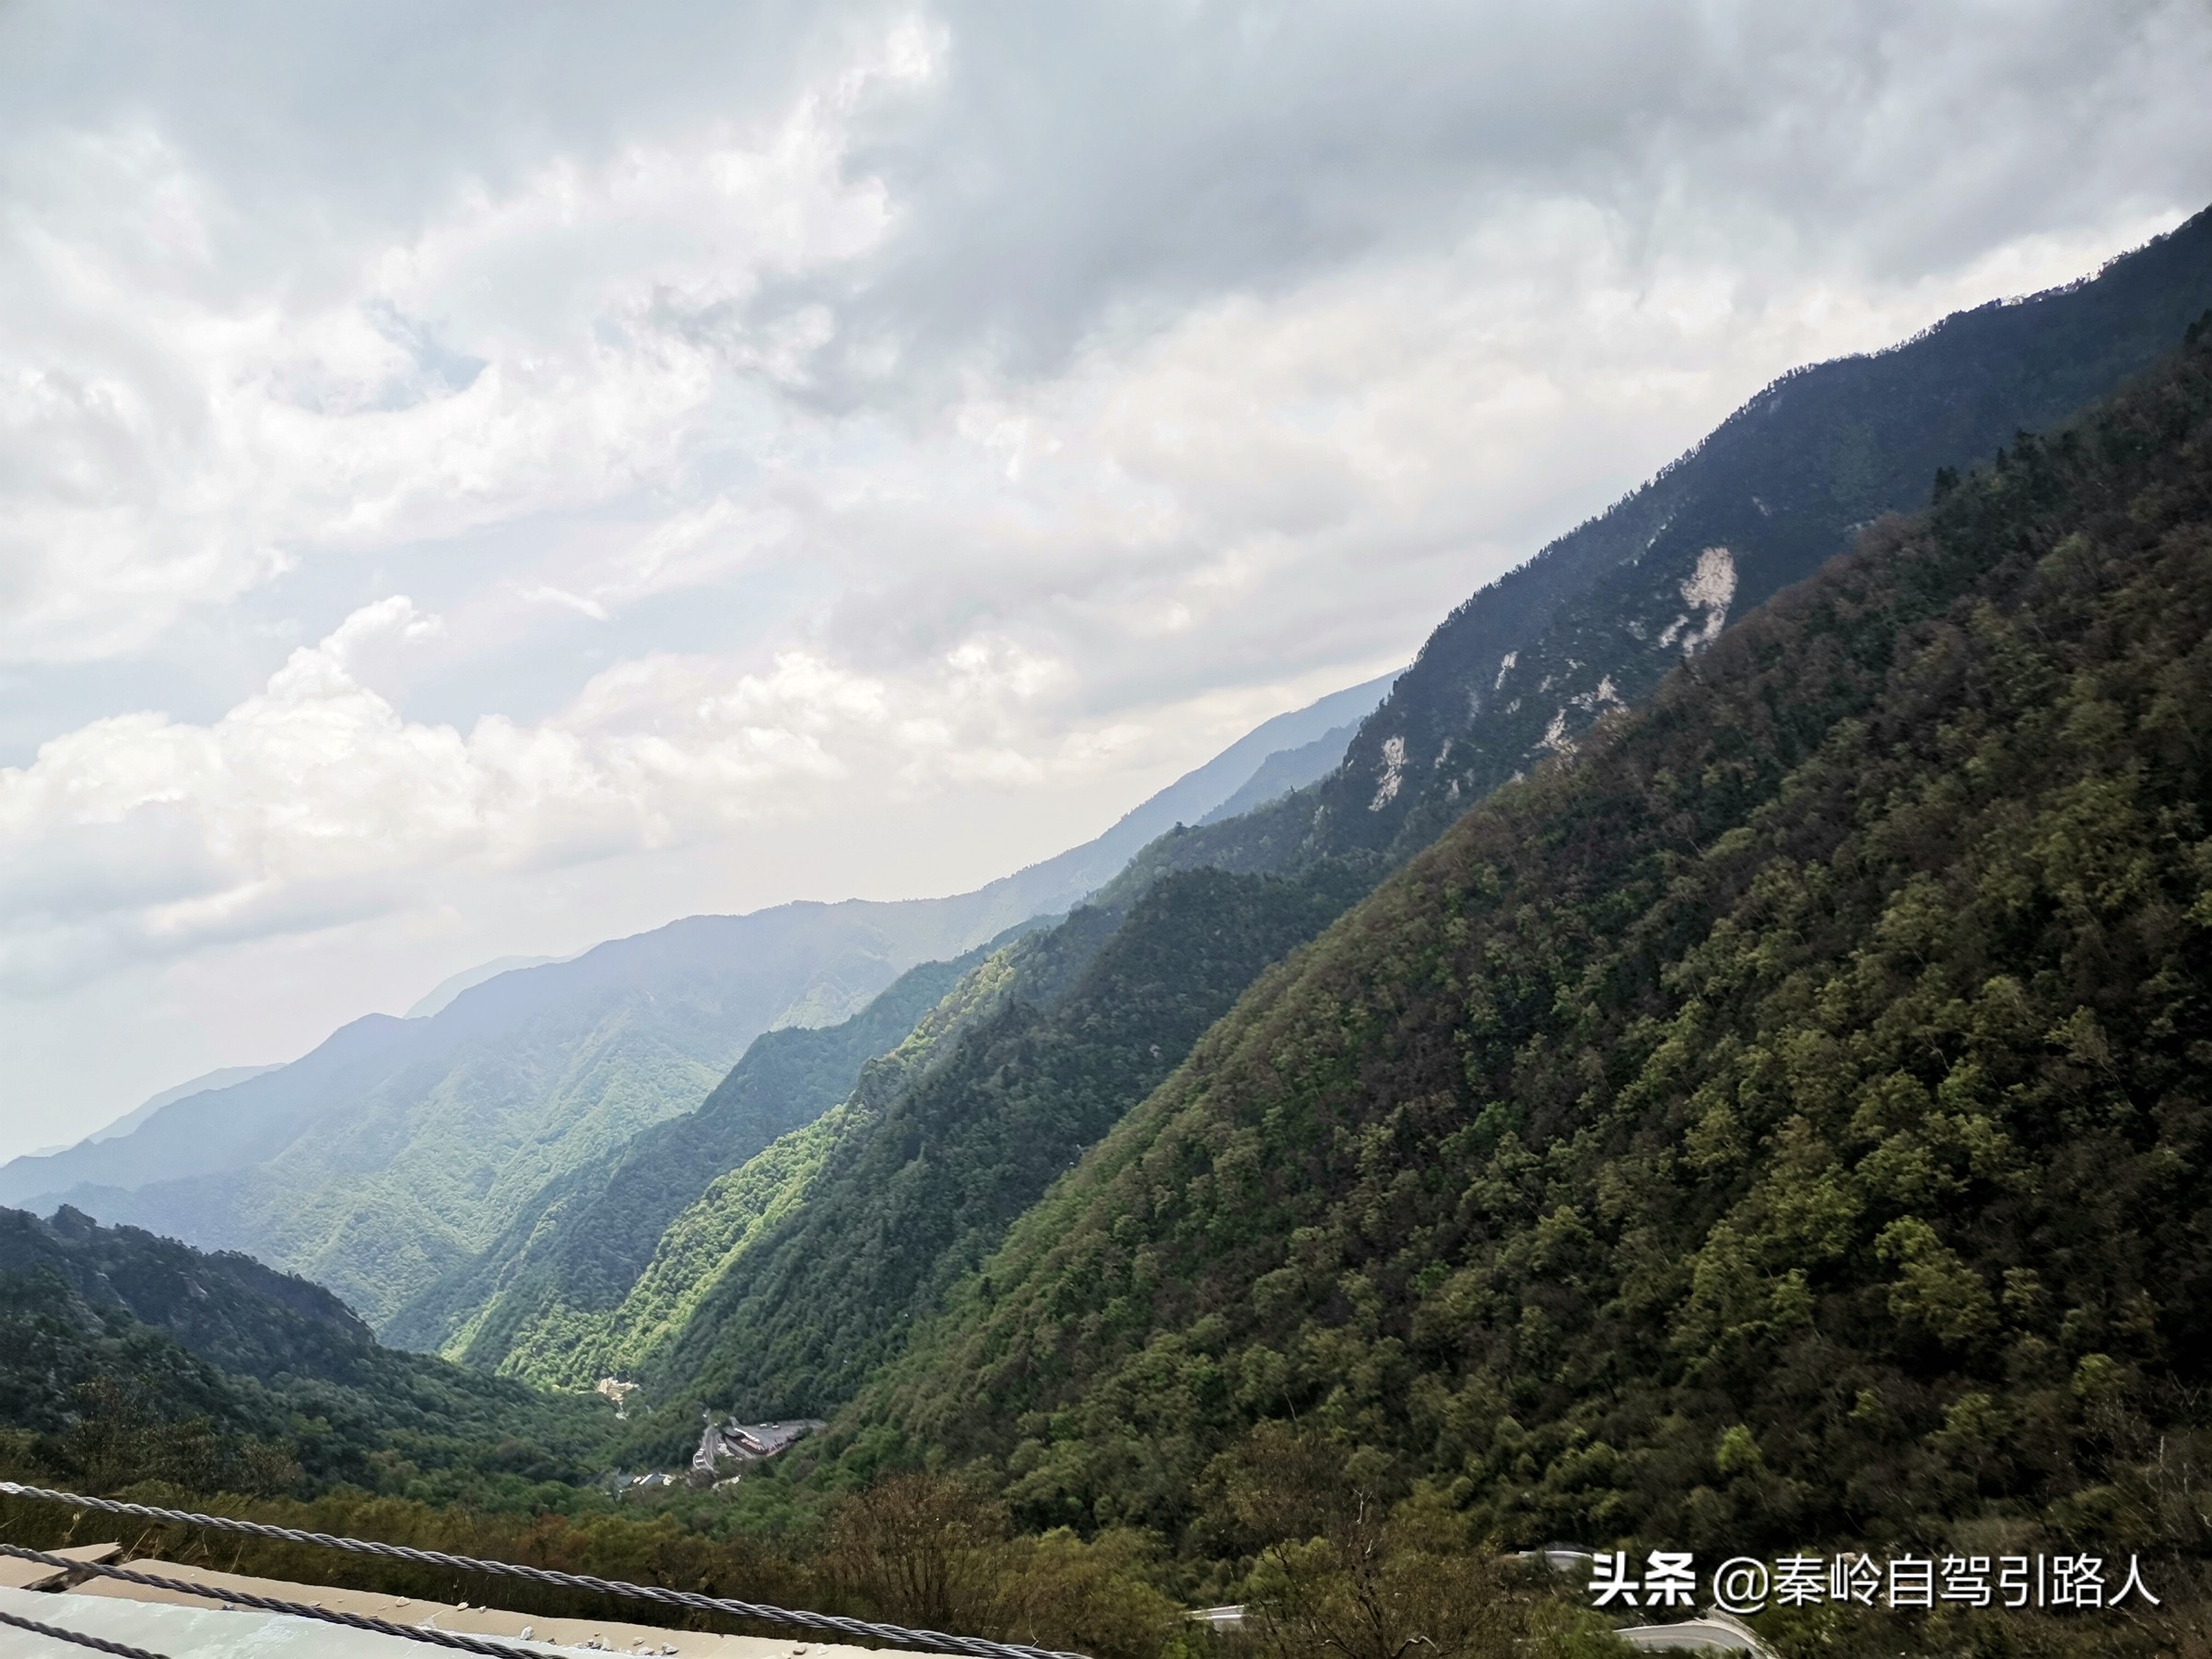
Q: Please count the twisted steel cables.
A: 3